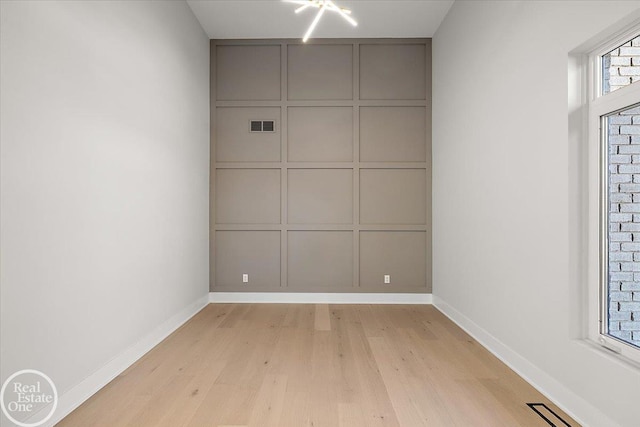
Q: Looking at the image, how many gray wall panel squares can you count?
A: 12